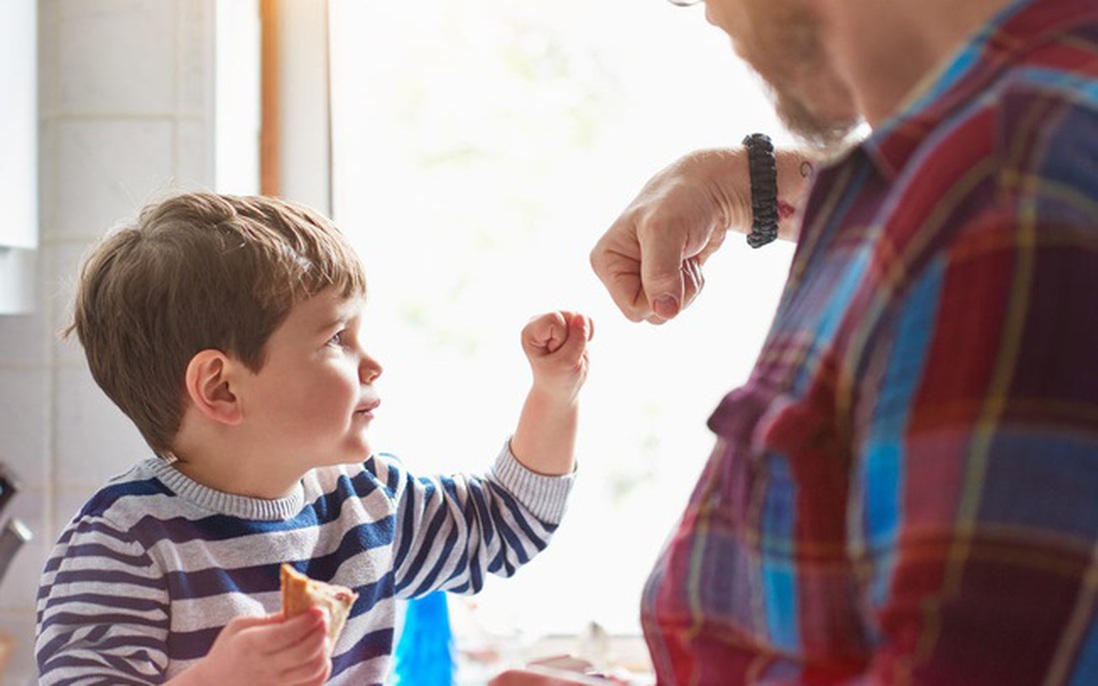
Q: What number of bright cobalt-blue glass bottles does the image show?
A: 1